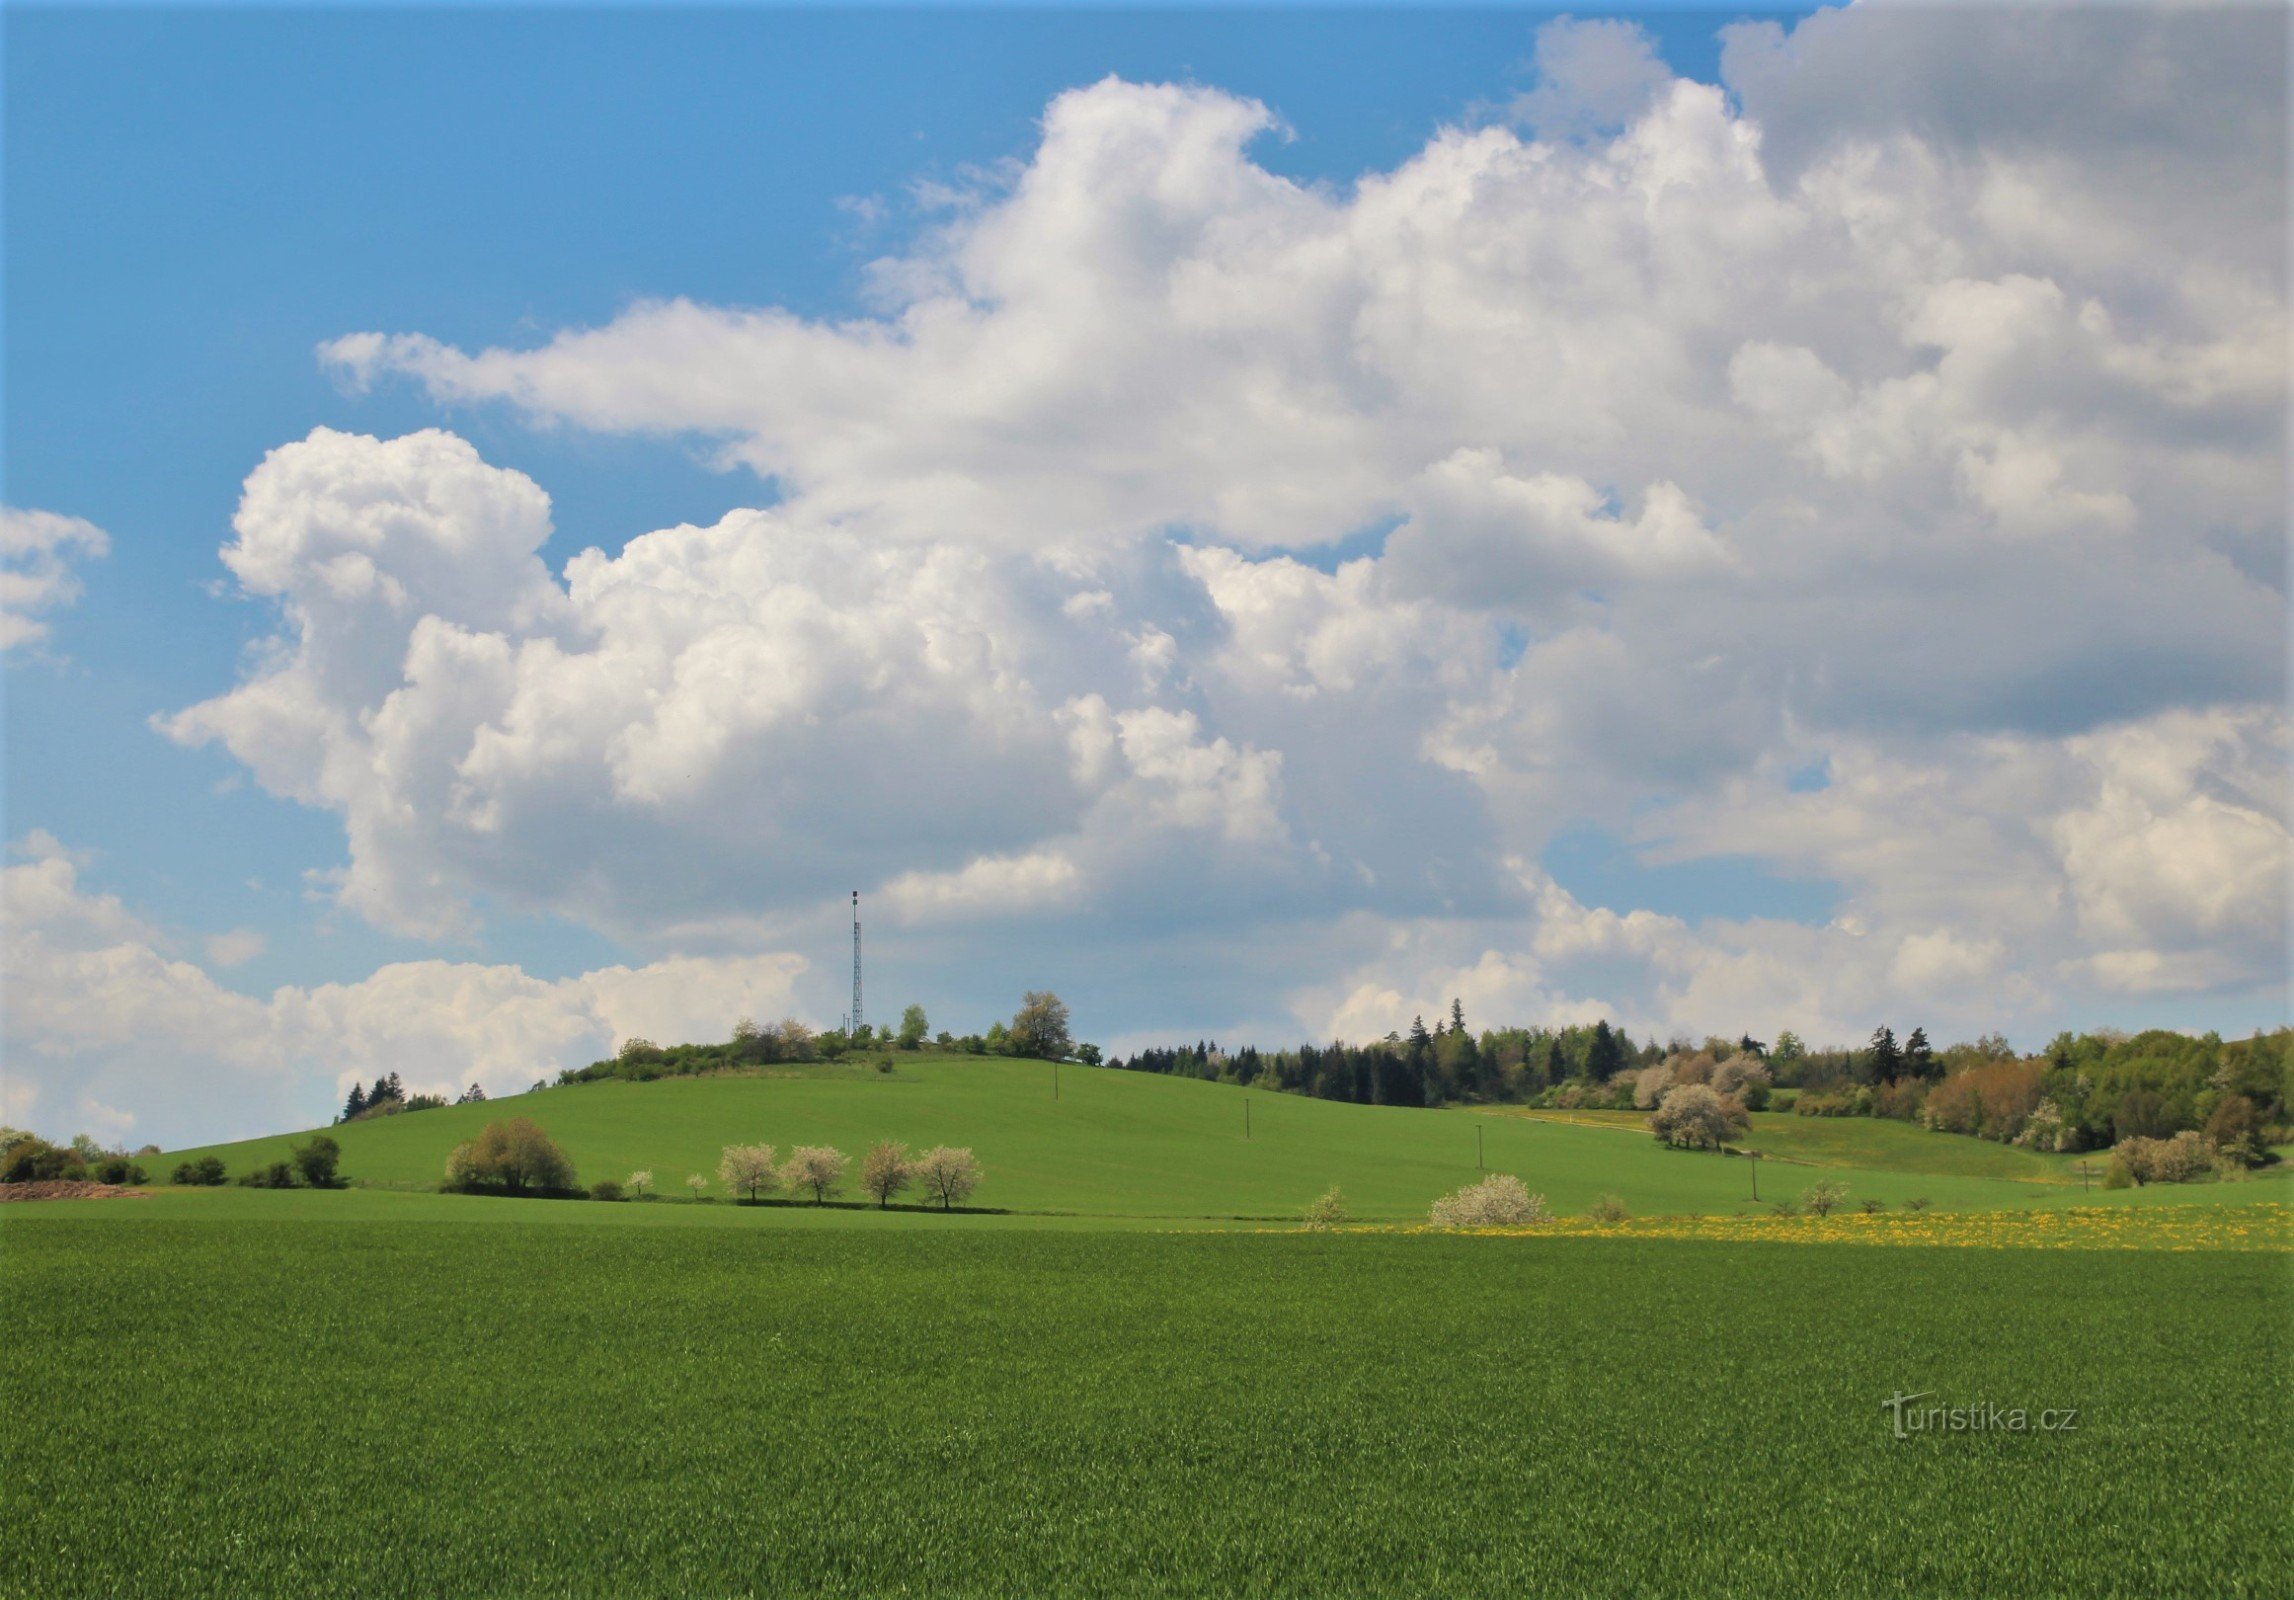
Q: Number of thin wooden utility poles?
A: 5